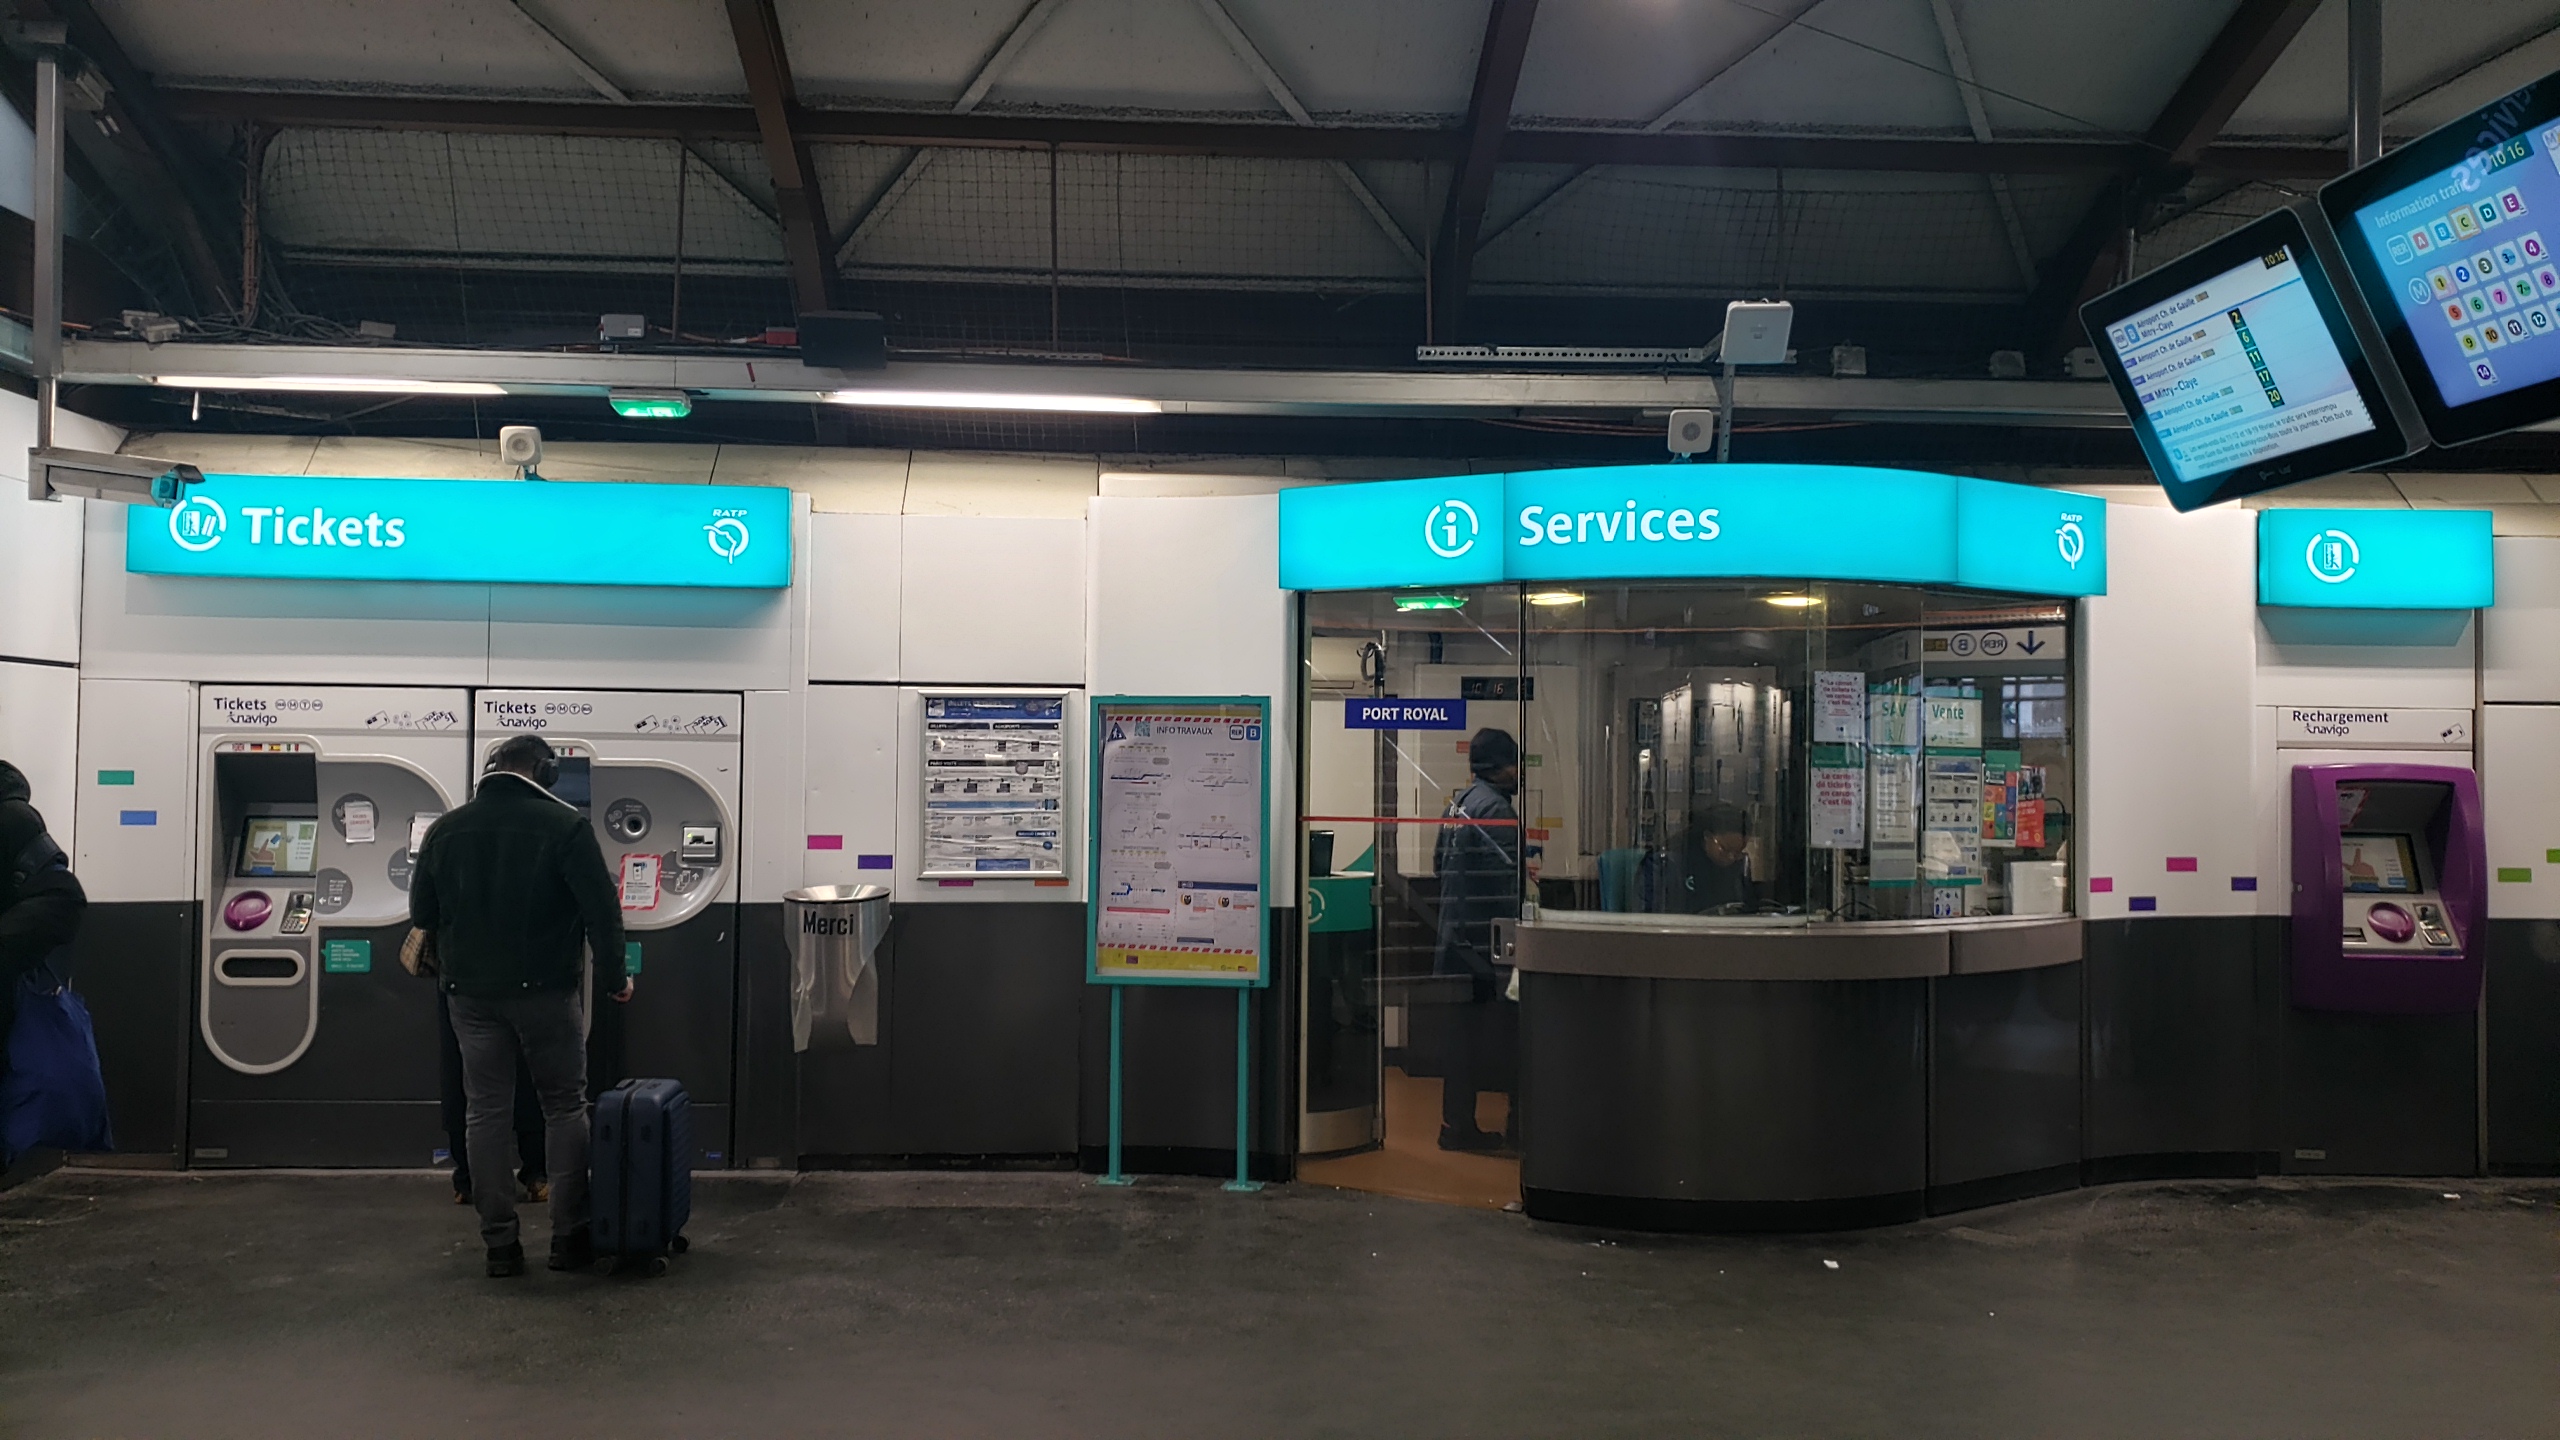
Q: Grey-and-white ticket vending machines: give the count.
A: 2